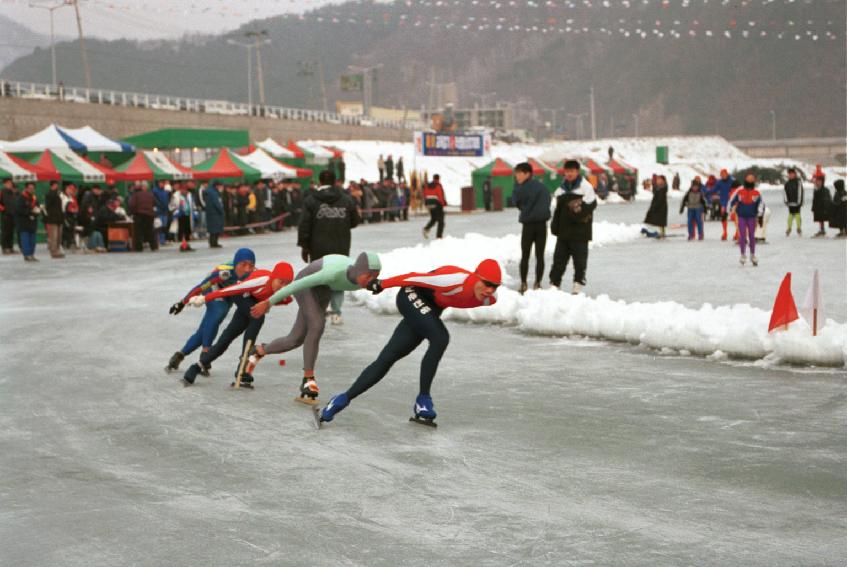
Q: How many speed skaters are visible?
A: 4